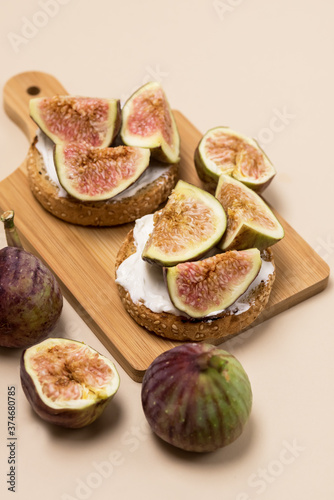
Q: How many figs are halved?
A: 2